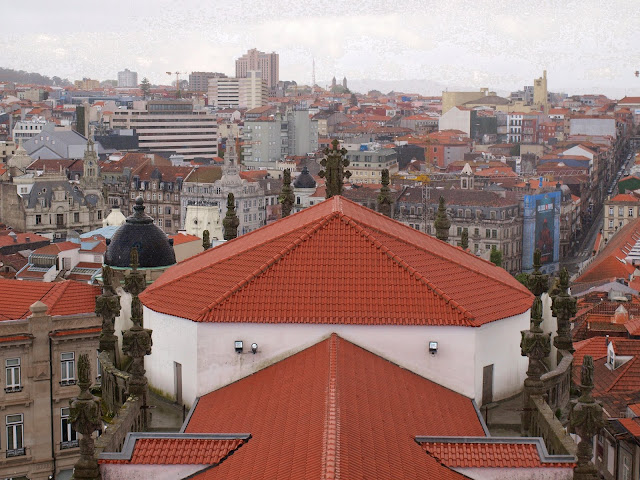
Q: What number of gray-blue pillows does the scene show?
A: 0